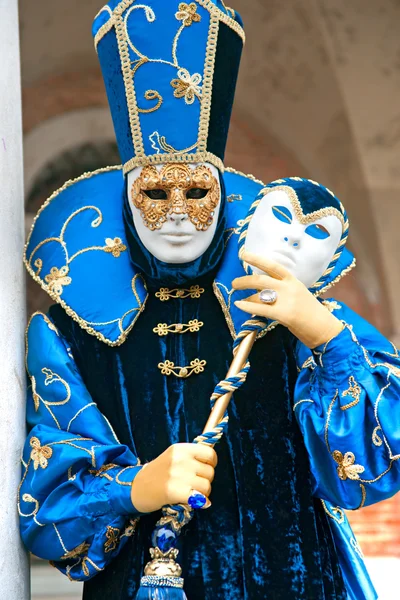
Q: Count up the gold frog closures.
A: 3